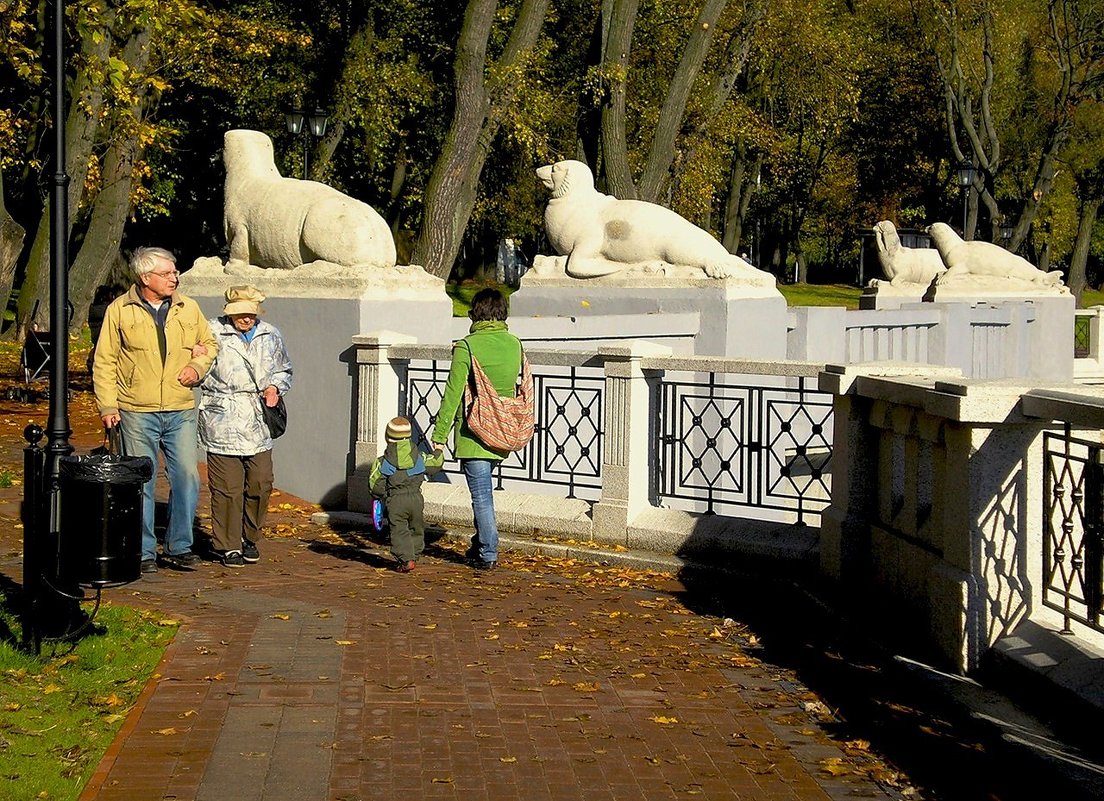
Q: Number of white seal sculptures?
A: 4